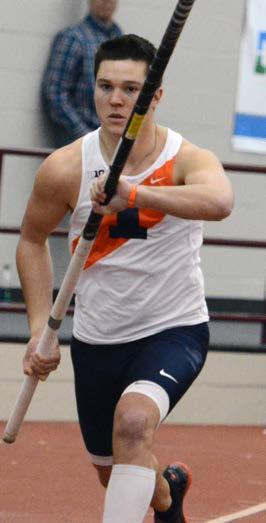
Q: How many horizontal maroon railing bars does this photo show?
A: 3